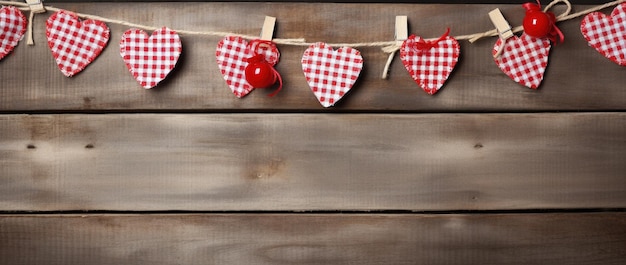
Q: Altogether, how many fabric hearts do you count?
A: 8